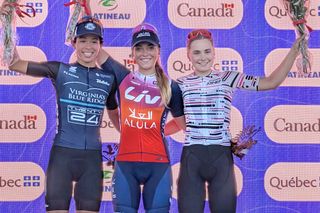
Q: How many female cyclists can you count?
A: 3